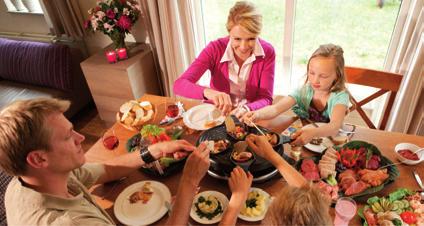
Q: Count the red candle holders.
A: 2